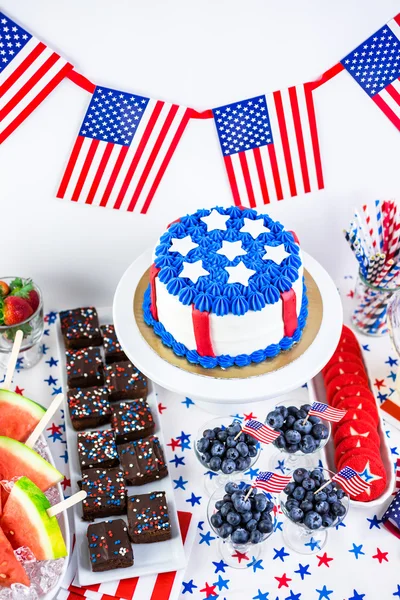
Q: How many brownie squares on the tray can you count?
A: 11